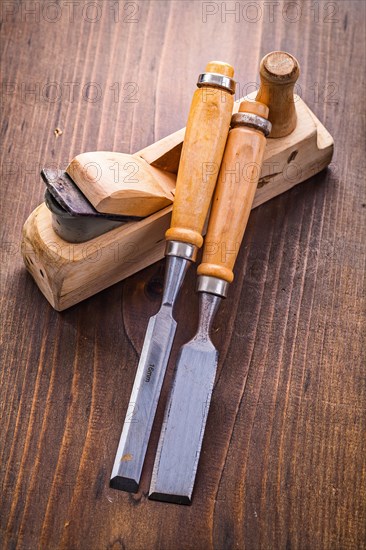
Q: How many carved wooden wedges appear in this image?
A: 1